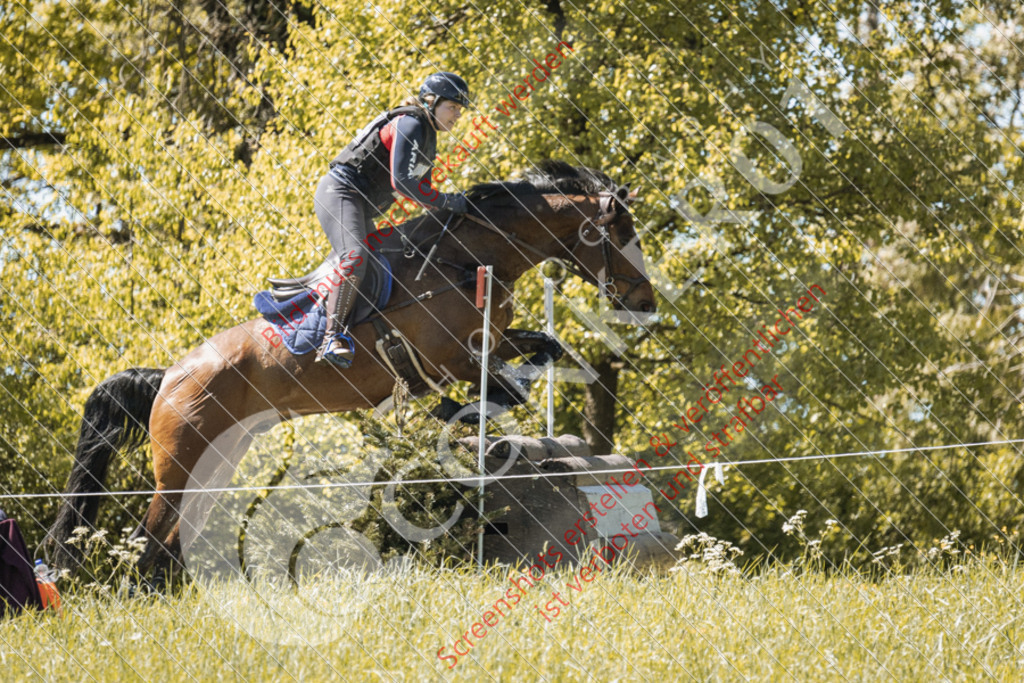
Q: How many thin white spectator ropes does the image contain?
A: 1